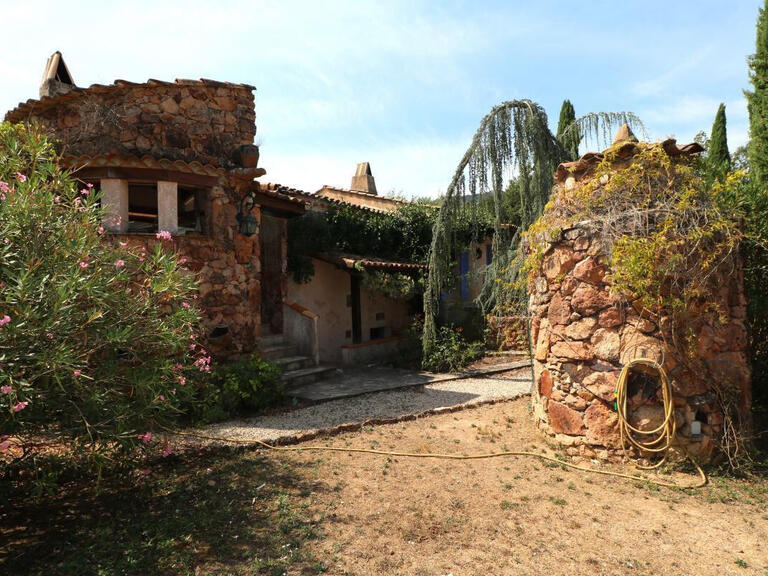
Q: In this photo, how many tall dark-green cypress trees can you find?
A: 3